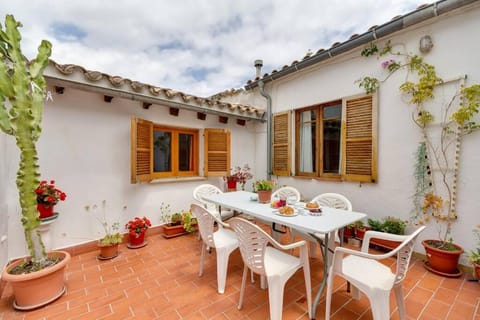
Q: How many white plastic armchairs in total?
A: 6